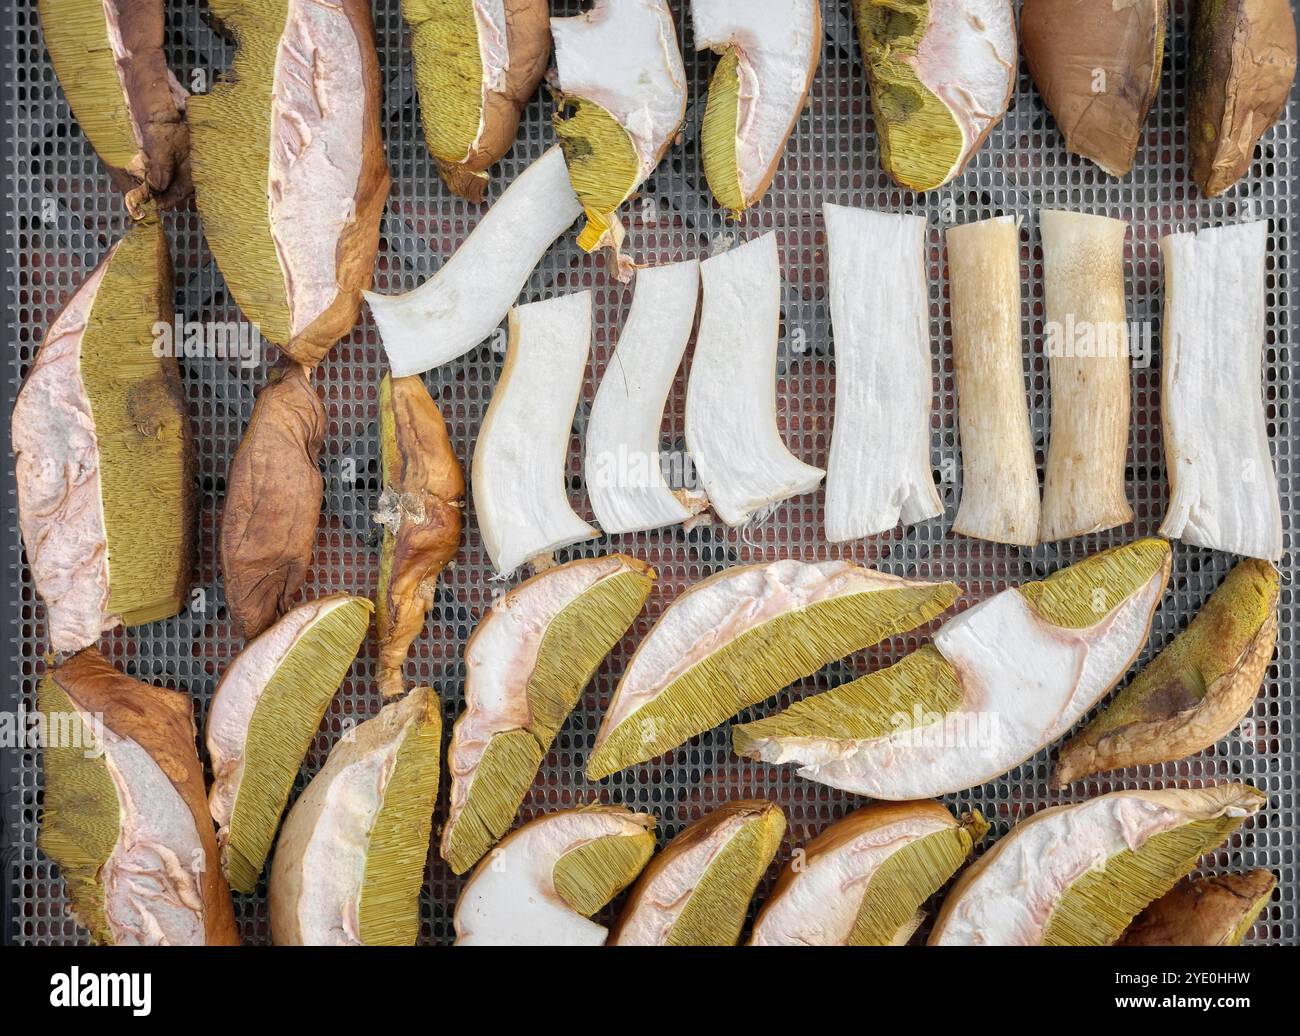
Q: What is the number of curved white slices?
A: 4